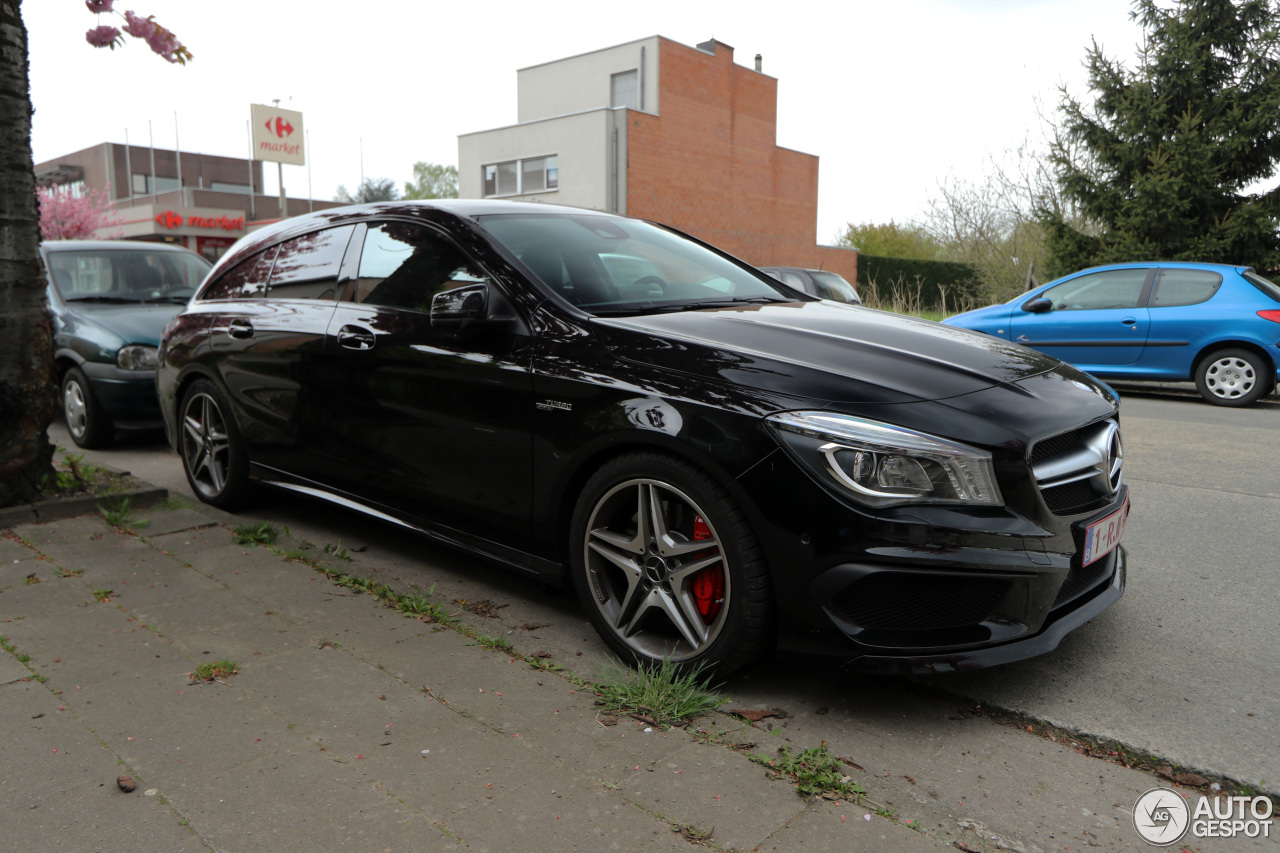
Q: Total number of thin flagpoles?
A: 6